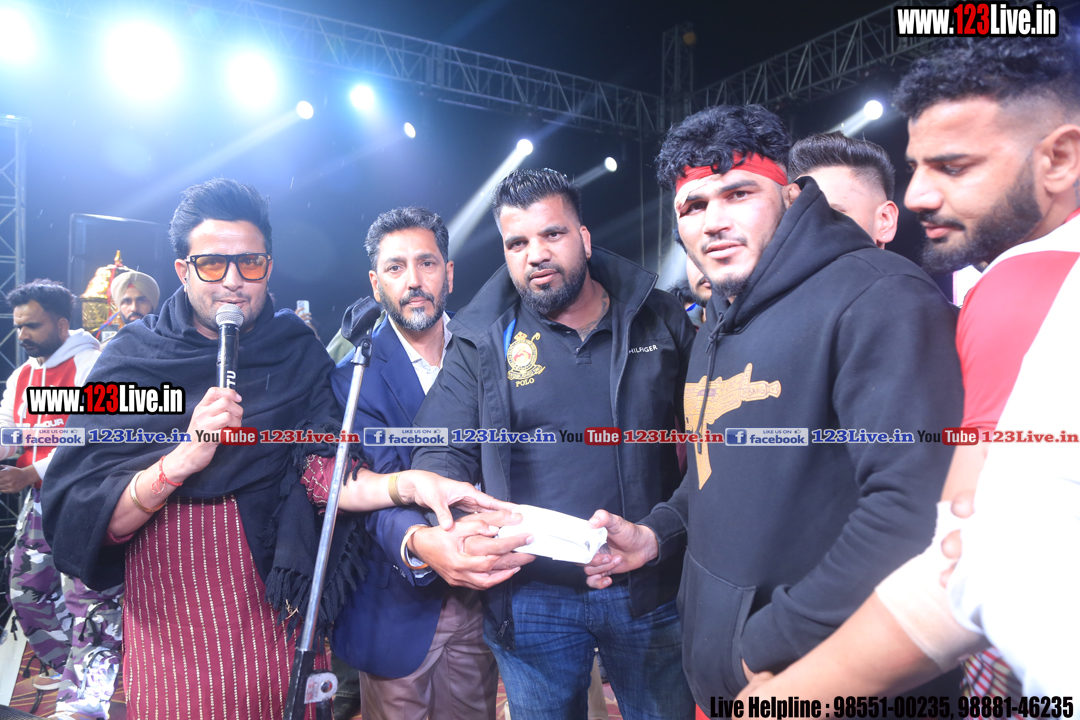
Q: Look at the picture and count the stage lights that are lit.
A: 9